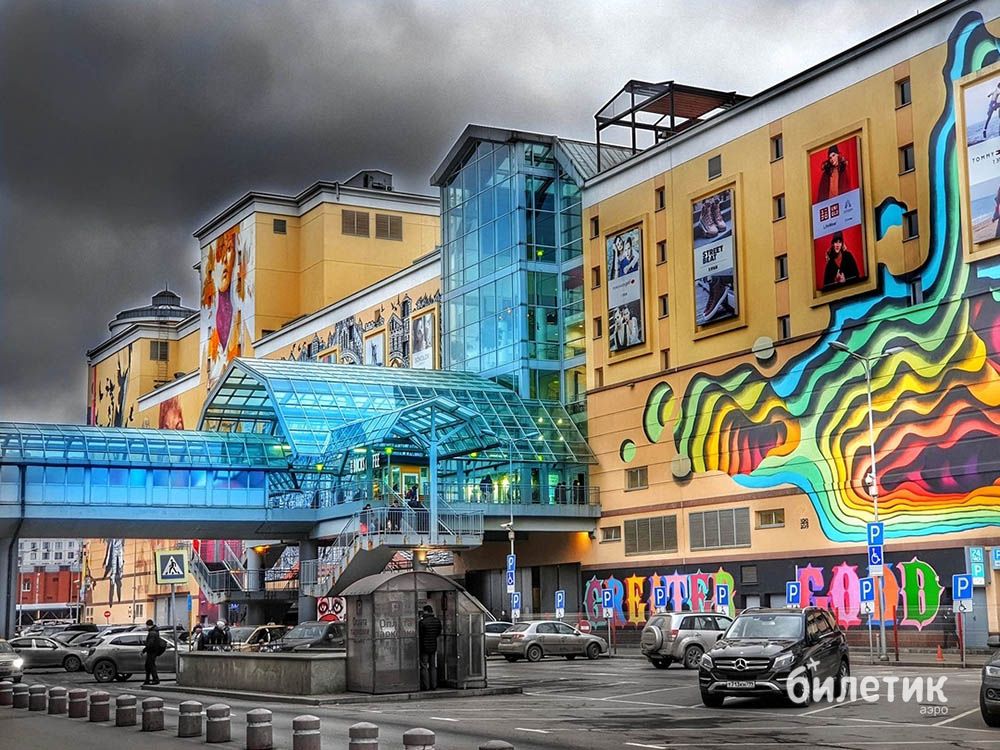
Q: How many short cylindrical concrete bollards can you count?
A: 15